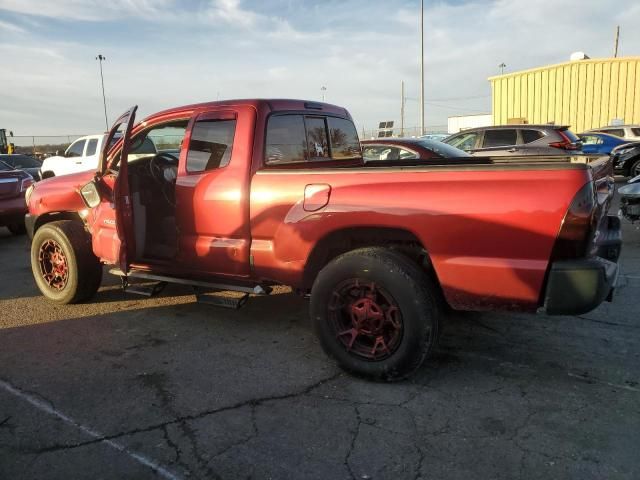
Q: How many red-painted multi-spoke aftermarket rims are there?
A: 2